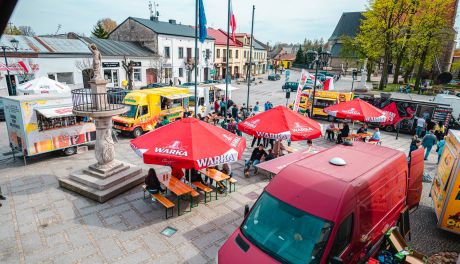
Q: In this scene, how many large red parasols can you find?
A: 3